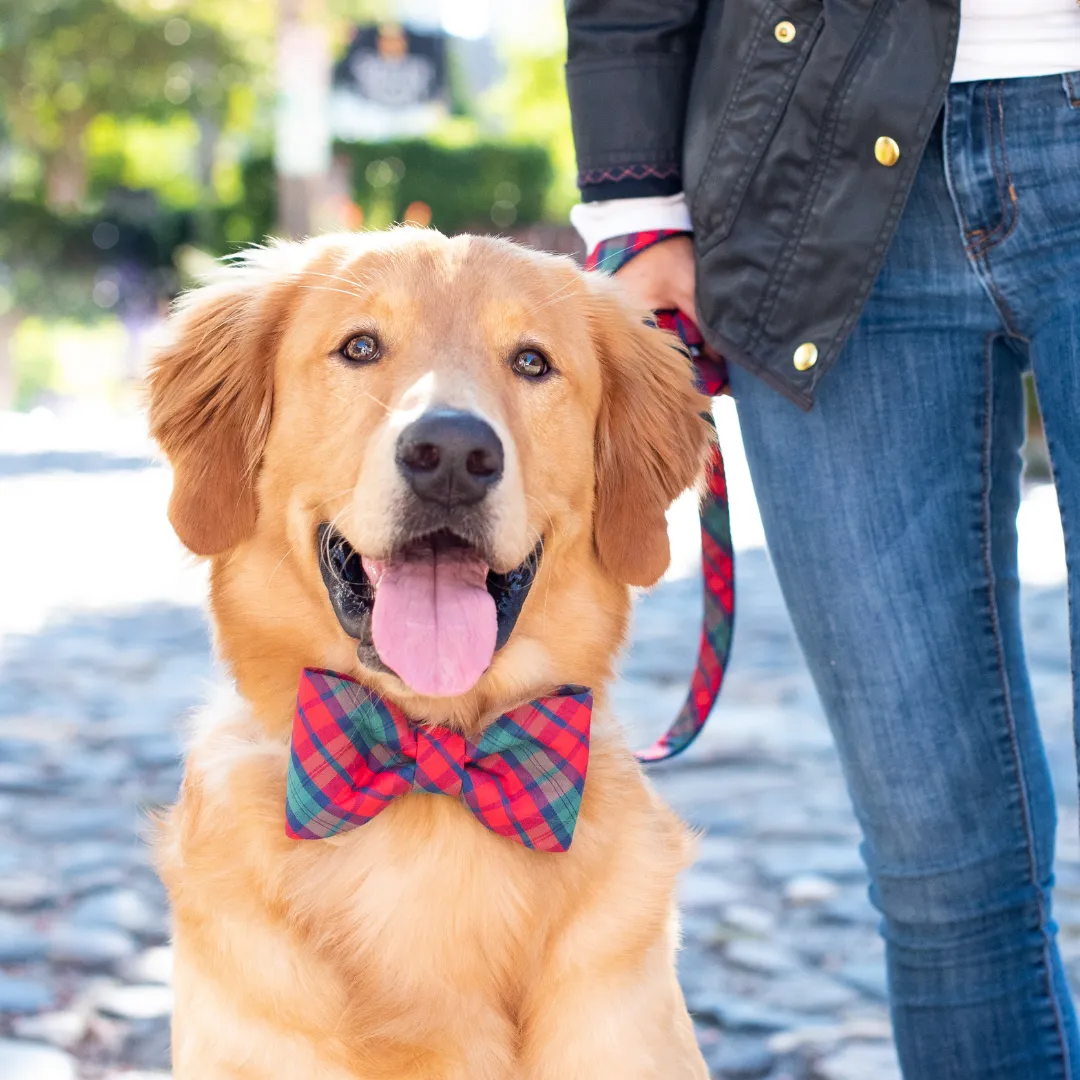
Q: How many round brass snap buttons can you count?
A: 3